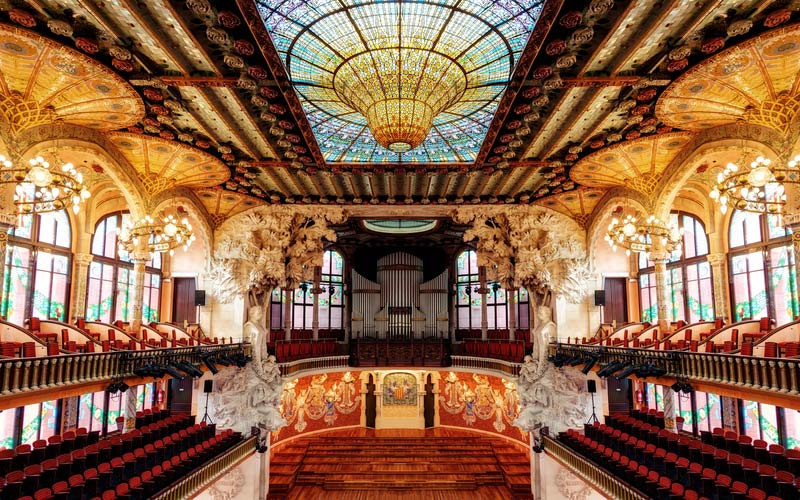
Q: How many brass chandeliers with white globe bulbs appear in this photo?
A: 4